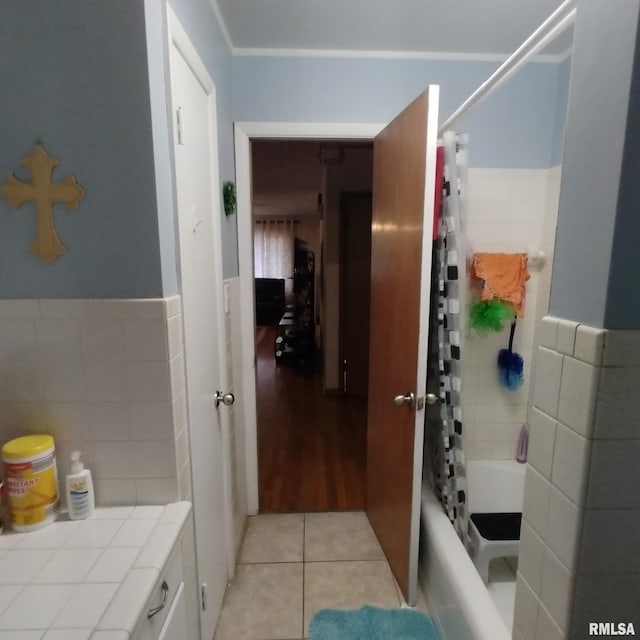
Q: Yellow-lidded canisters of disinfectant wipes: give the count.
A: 1